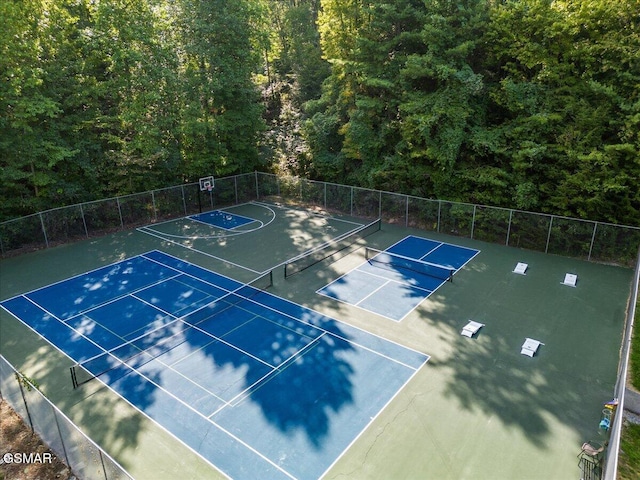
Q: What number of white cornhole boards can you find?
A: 4